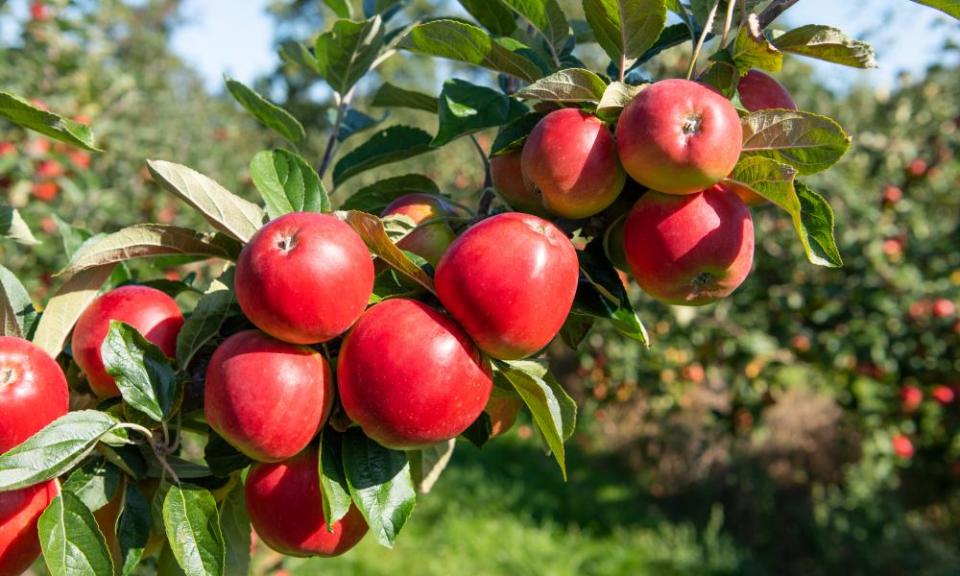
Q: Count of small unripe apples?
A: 0